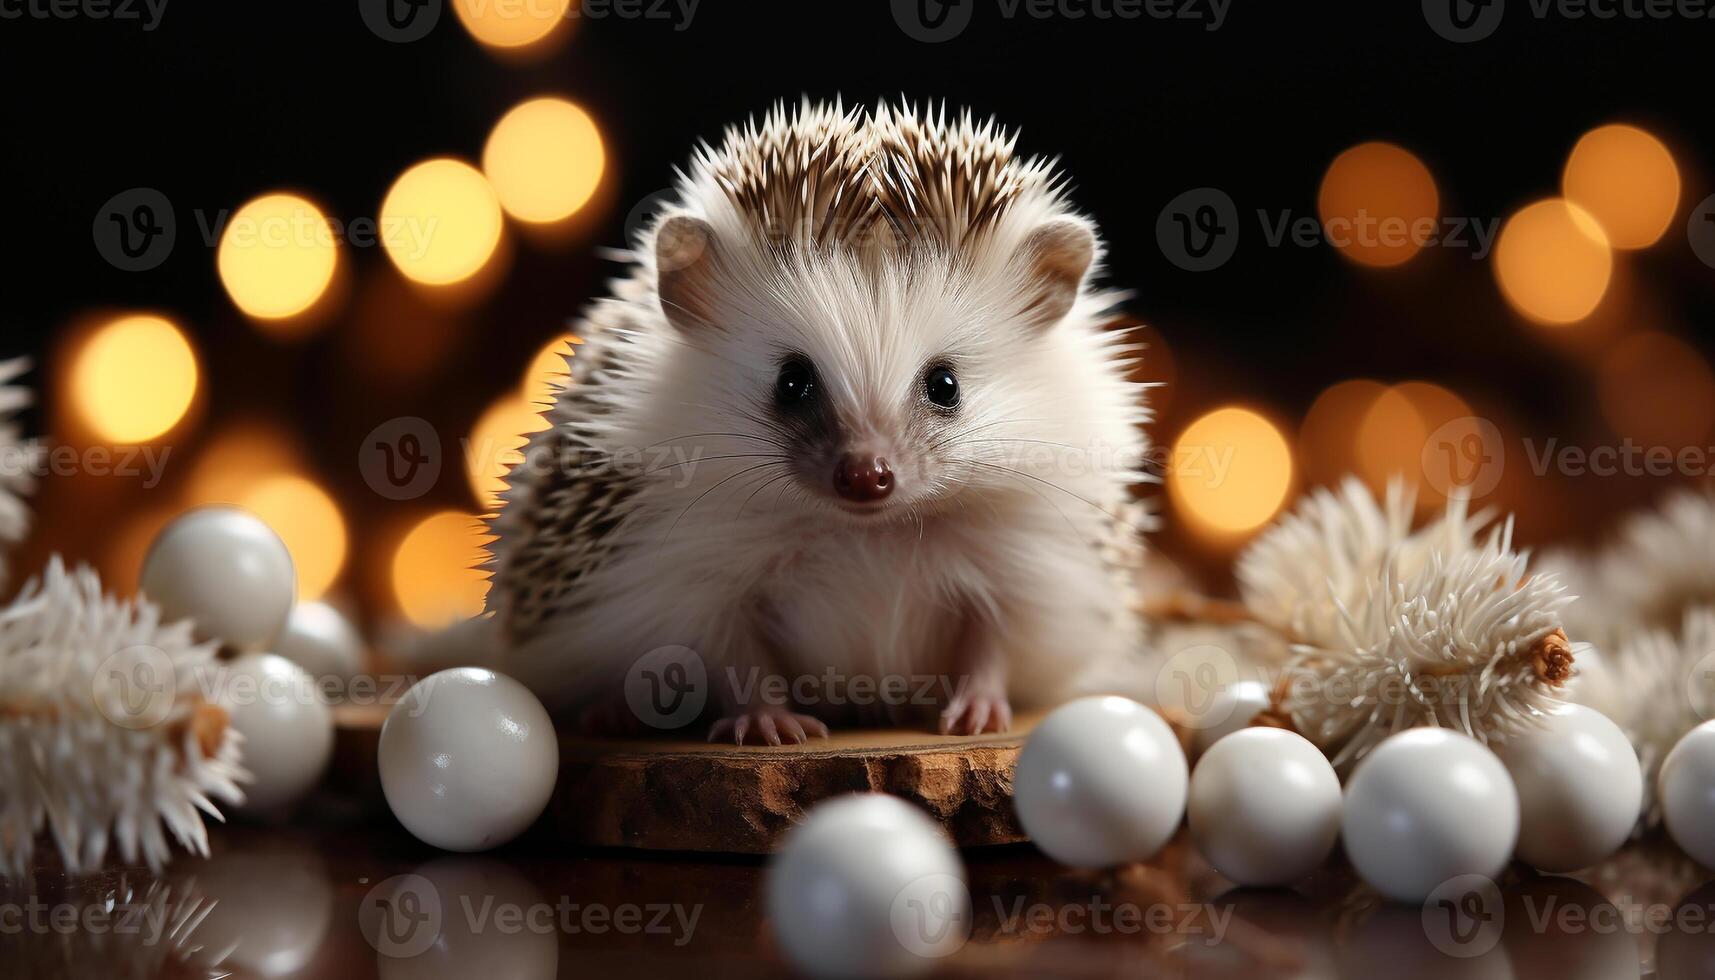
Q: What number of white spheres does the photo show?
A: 11